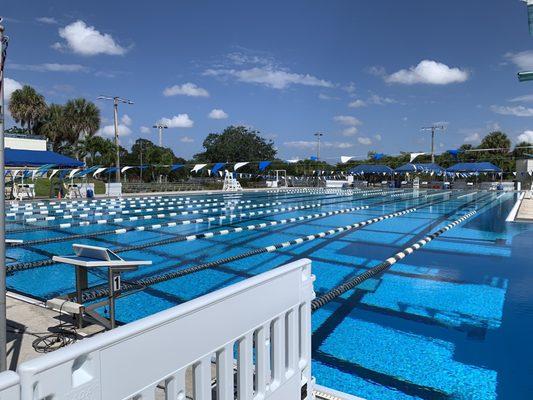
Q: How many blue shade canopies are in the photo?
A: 4